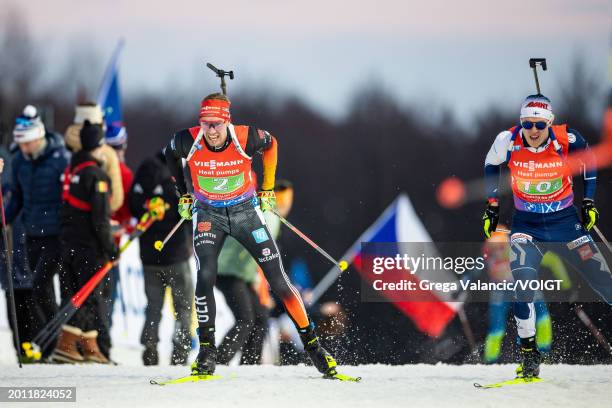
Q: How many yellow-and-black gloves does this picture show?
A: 2